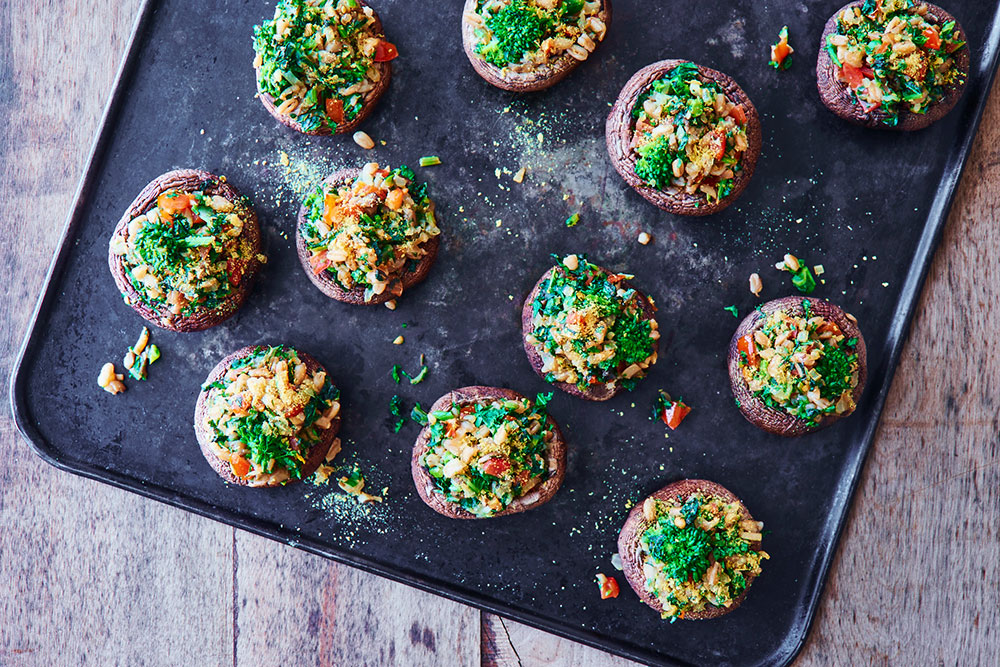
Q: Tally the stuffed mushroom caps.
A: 11